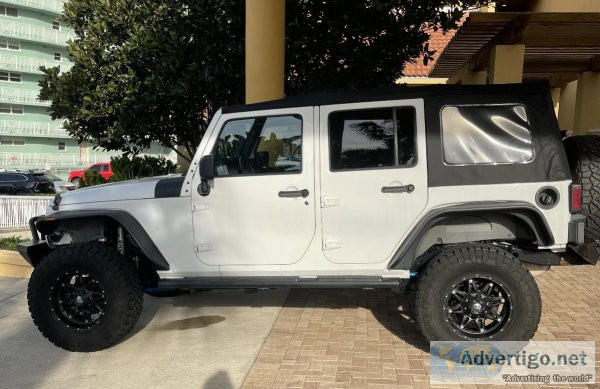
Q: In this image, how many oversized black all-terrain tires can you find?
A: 3